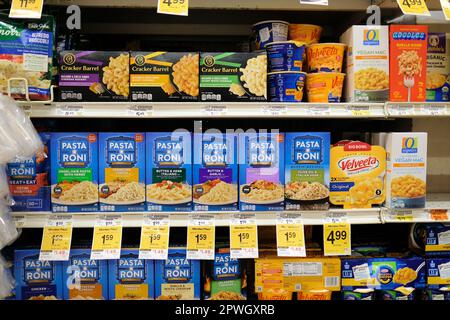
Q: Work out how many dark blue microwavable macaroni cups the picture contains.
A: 3